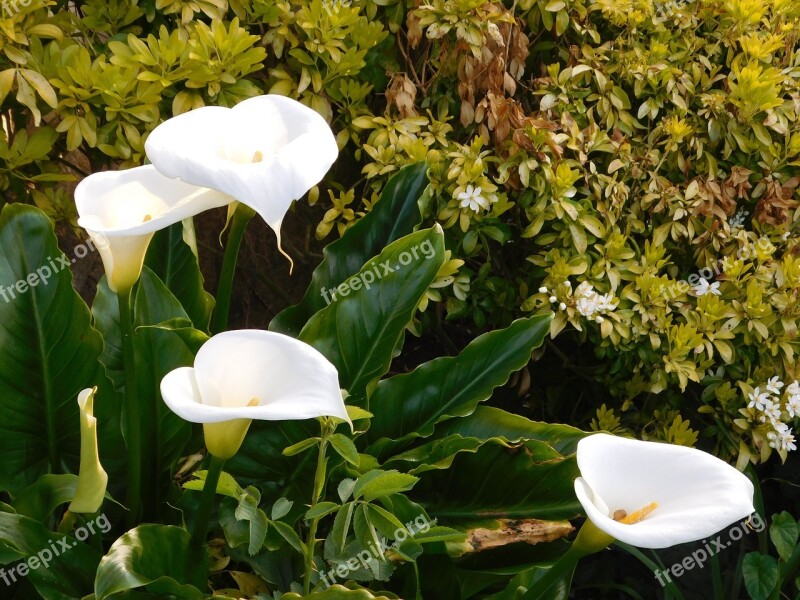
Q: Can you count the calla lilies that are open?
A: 4